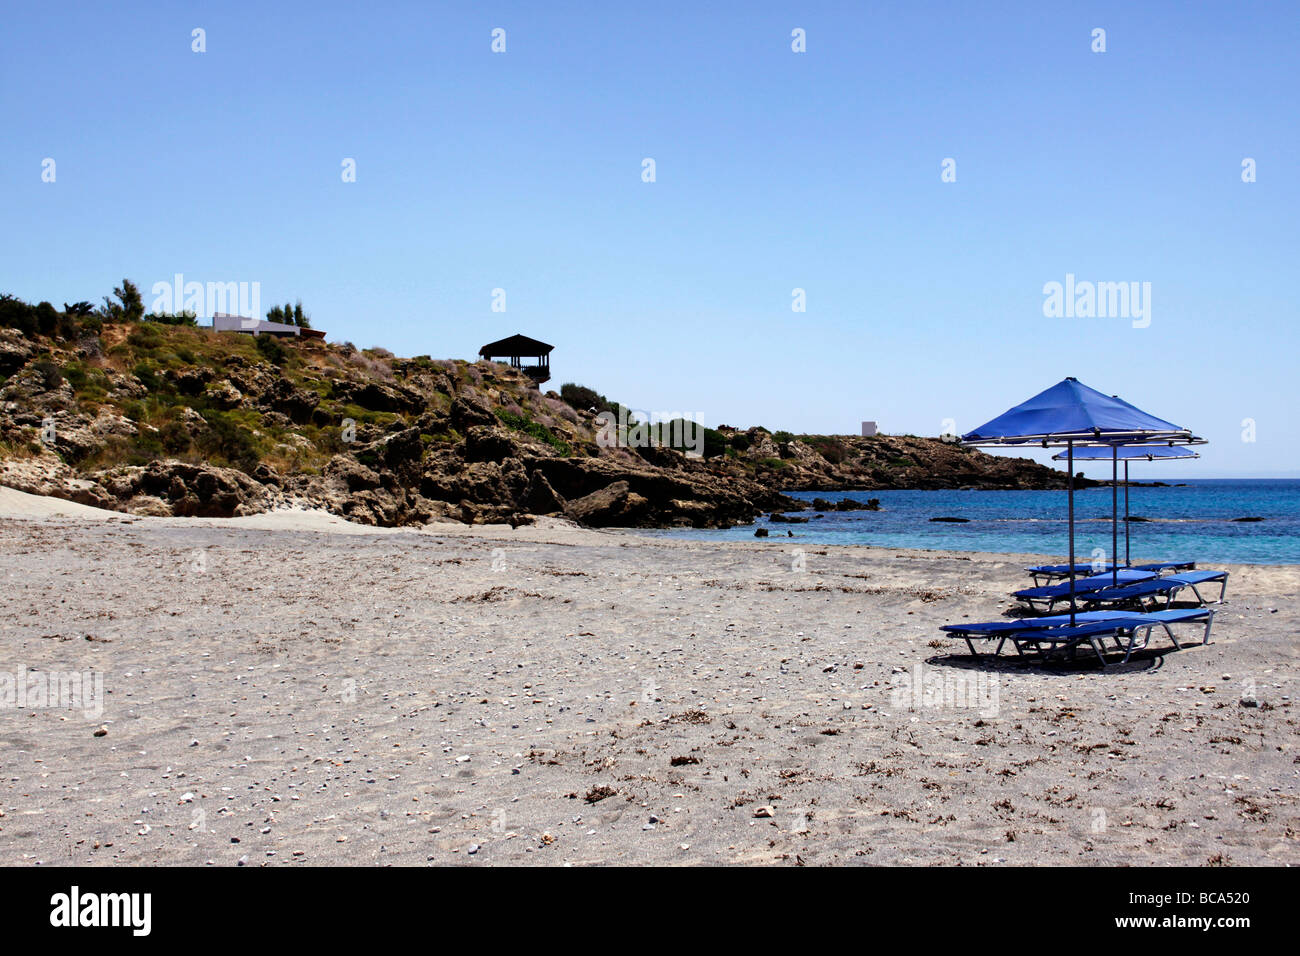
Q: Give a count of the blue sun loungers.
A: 6